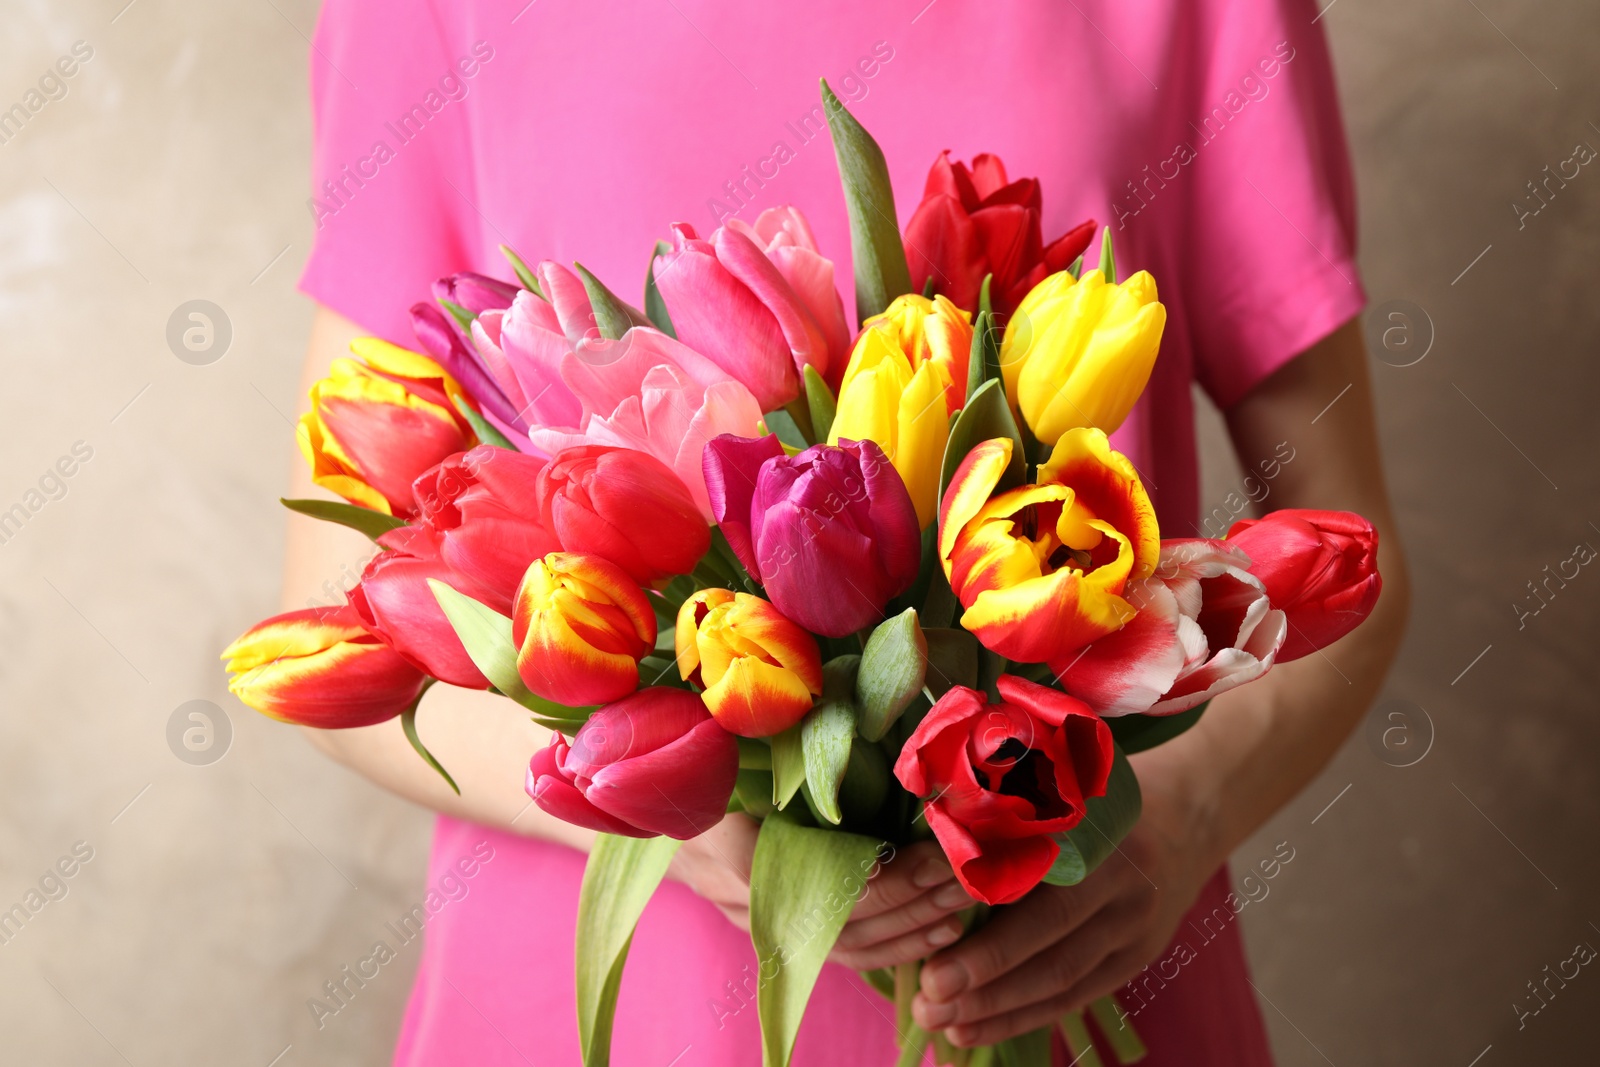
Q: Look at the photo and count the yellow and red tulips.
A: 6